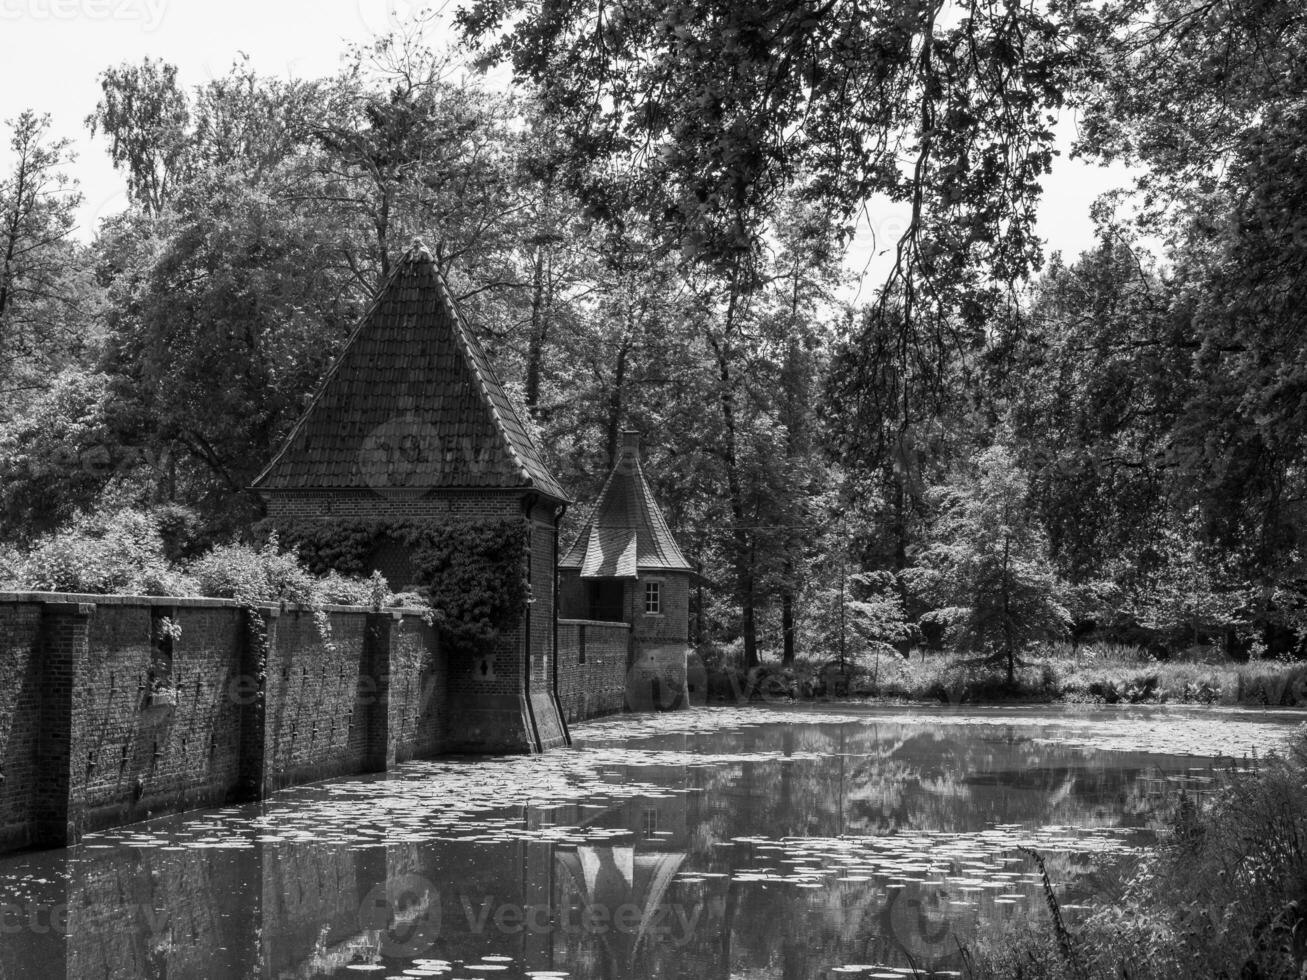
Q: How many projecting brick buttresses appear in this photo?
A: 3